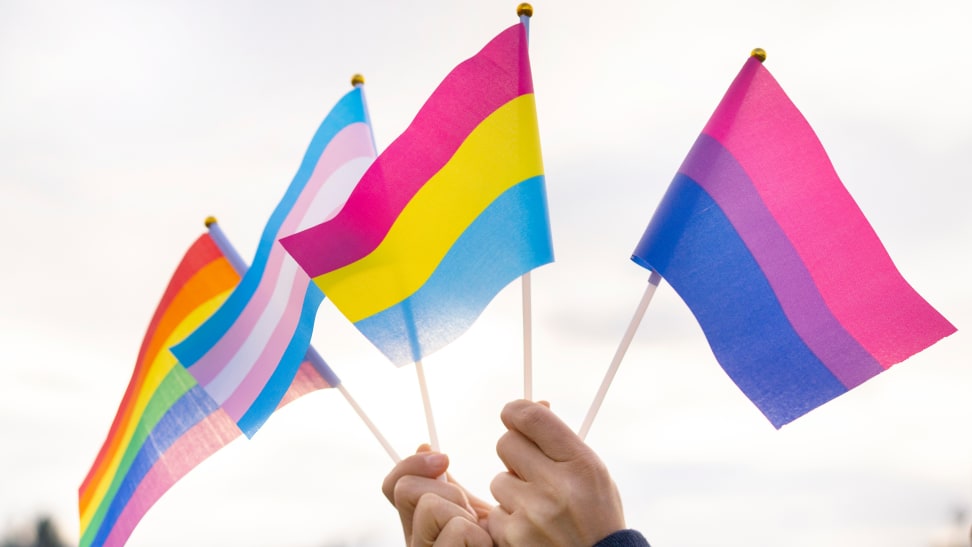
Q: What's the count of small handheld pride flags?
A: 4